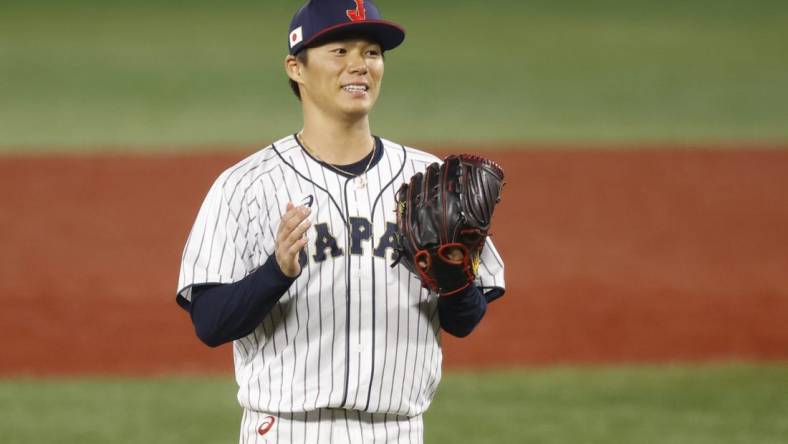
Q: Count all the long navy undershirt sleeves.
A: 2